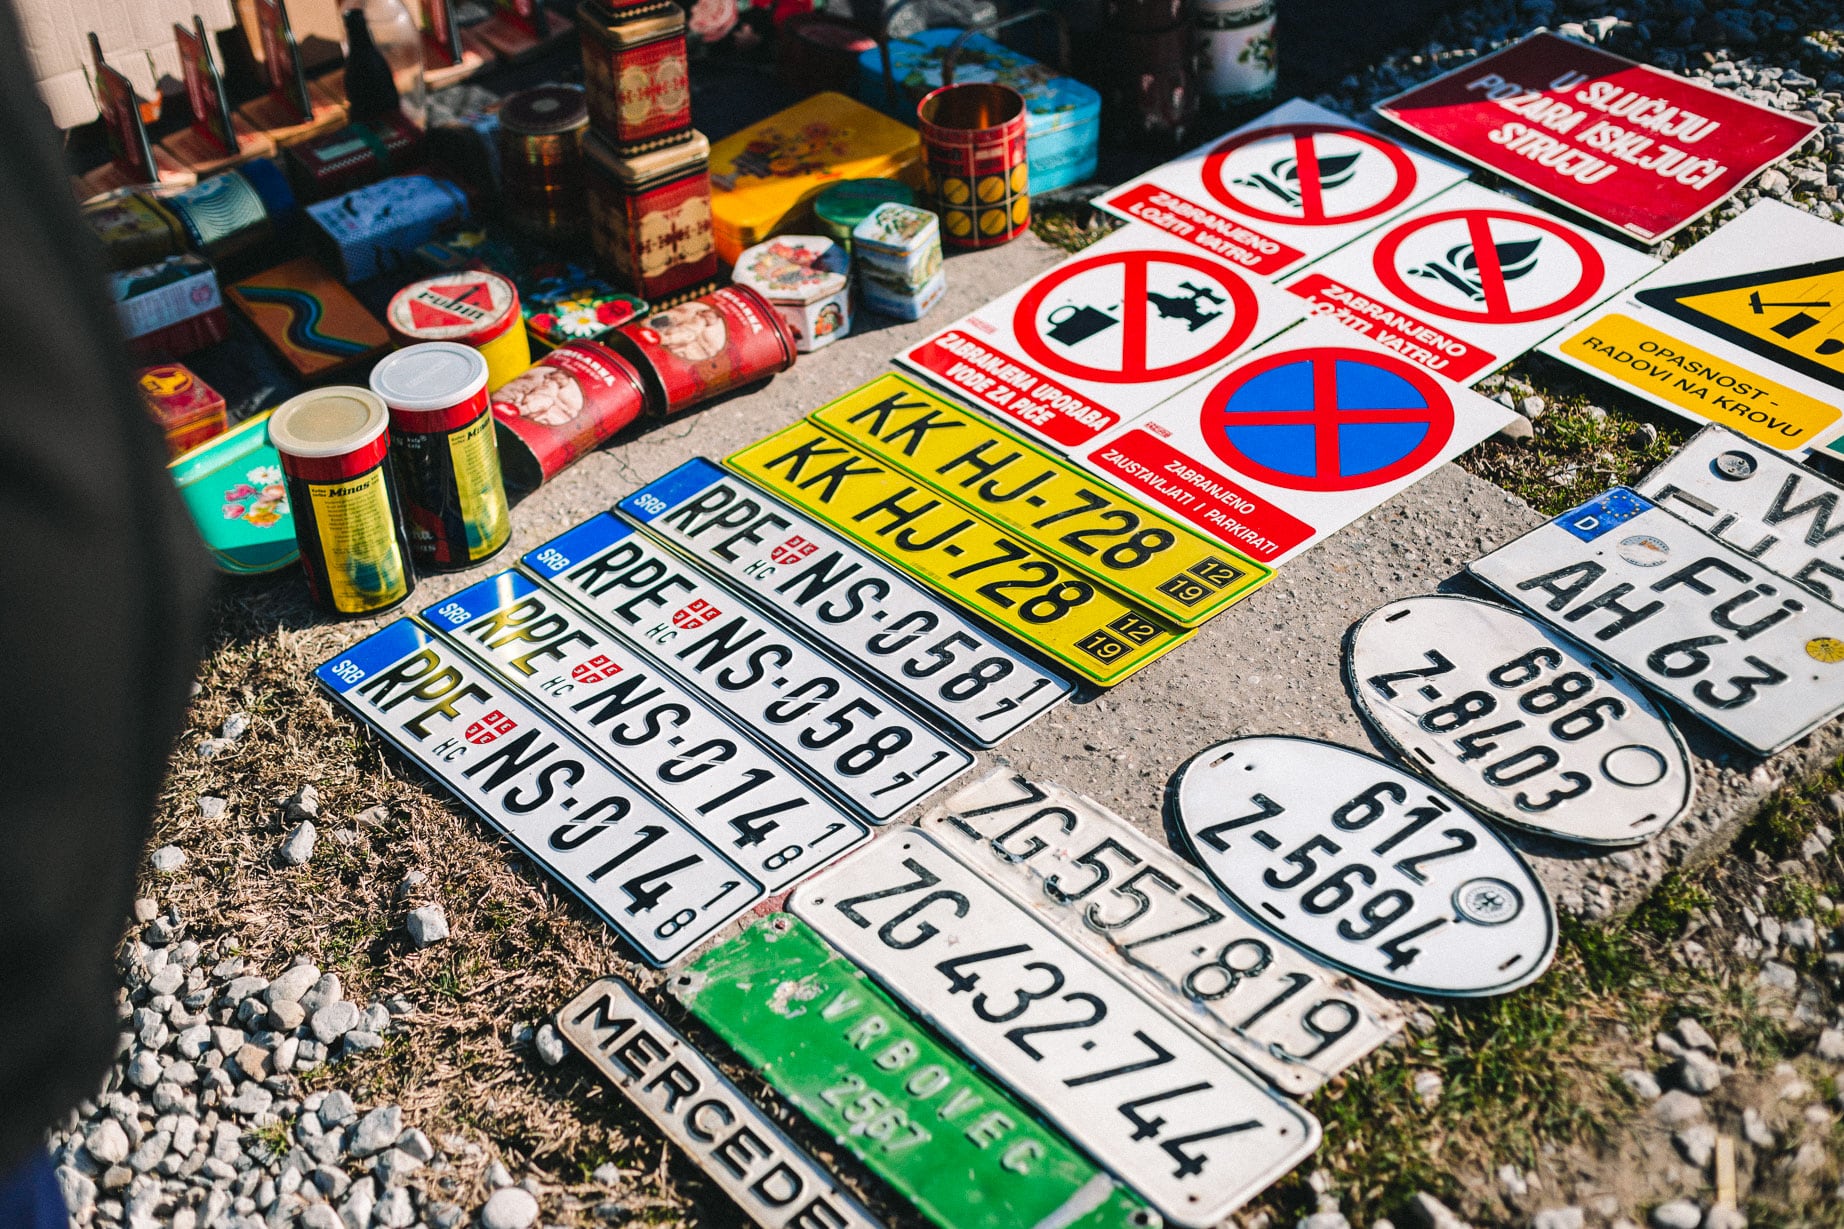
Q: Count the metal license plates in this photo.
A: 13